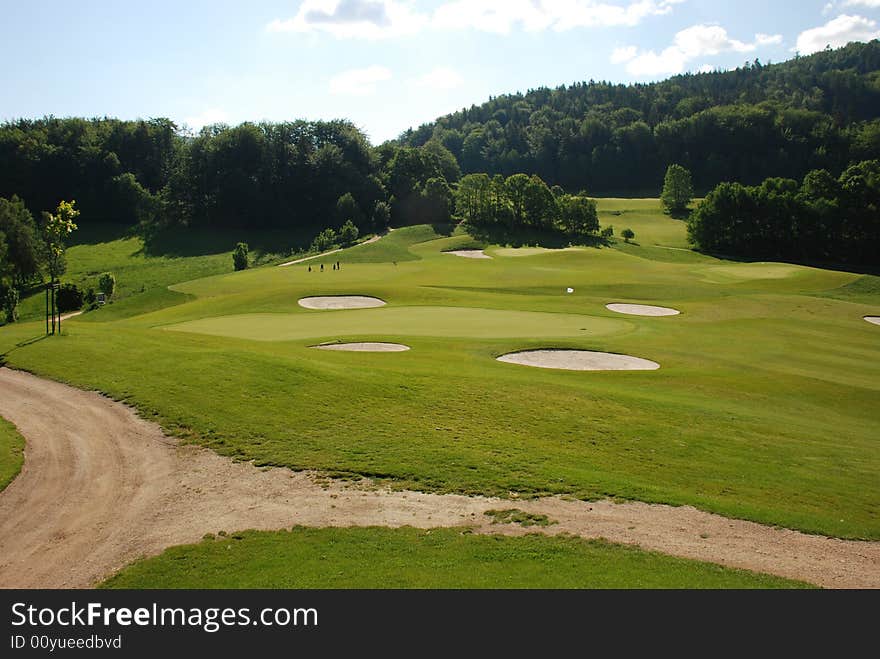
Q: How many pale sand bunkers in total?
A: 6